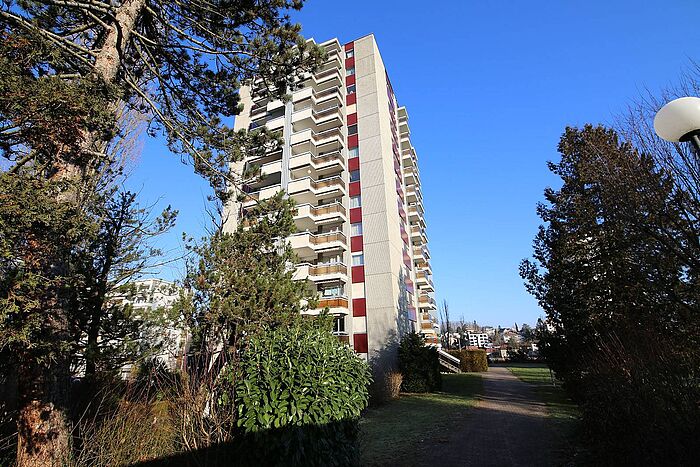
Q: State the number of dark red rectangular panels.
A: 13